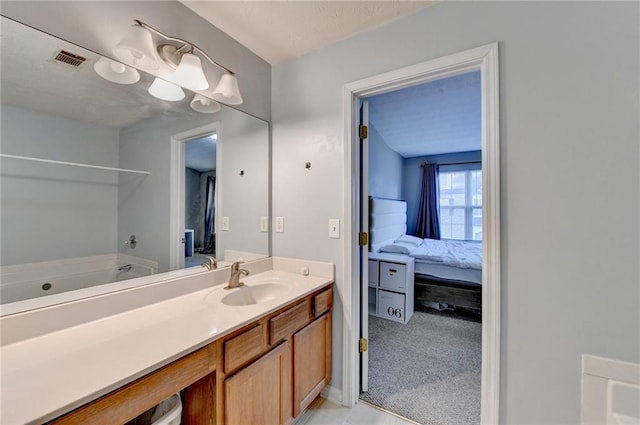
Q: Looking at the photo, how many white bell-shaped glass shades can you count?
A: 3